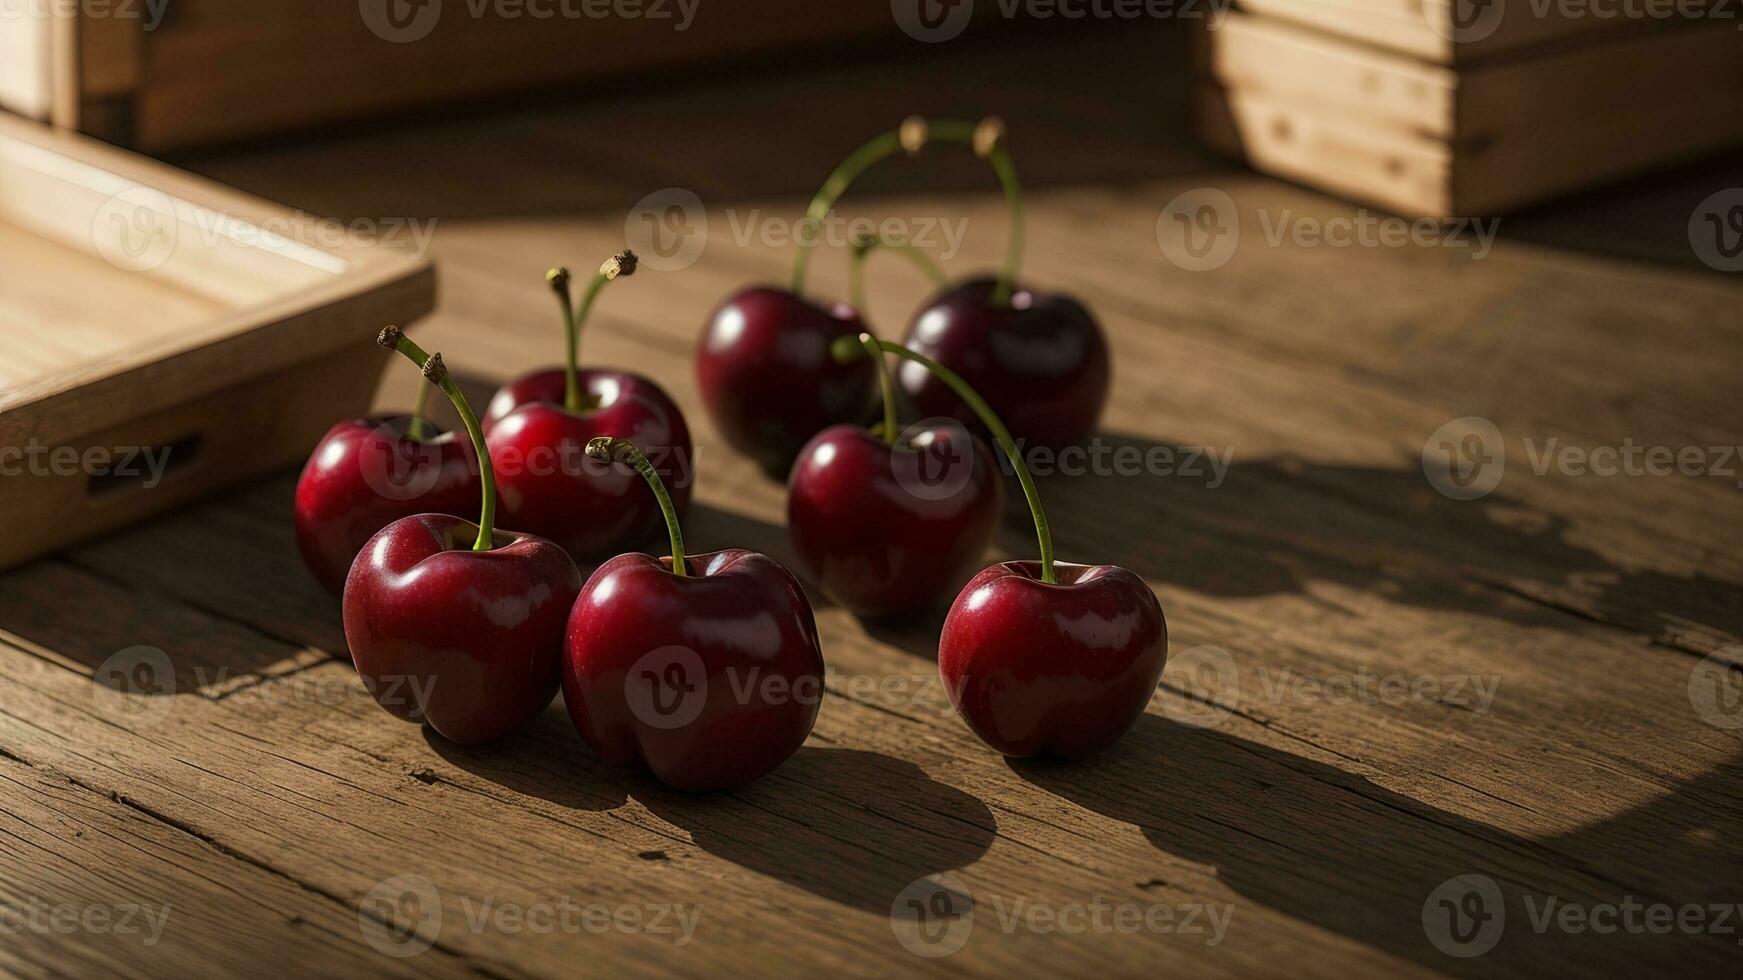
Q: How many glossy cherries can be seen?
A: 8